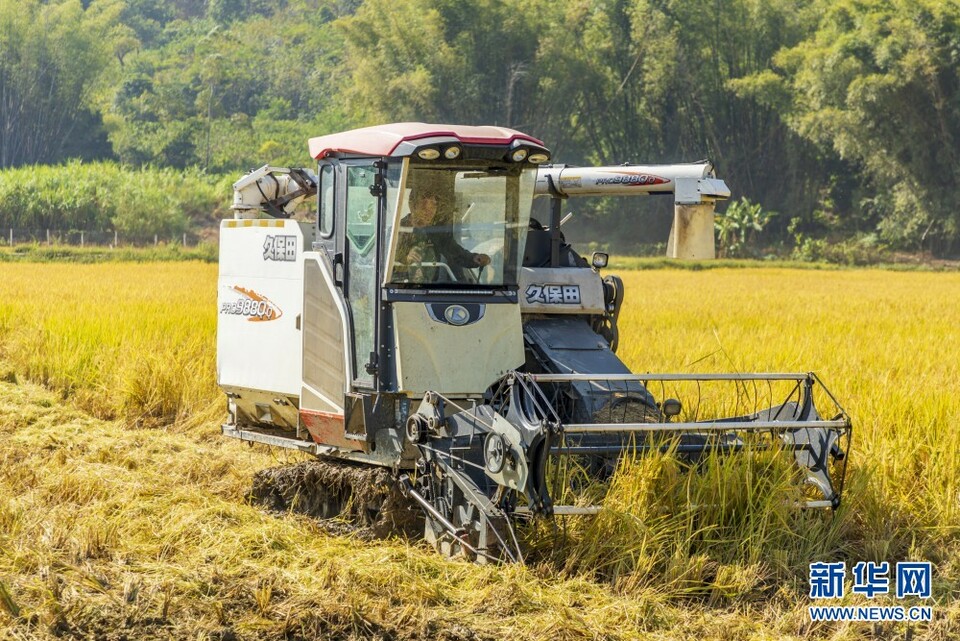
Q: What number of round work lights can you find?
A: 4